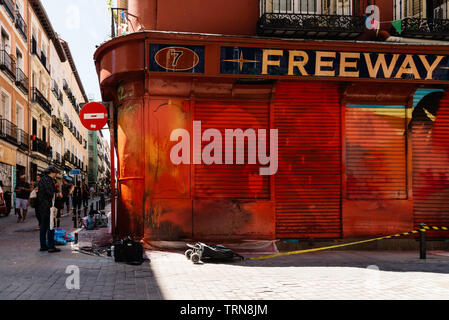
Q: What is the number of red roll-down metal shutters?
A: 4